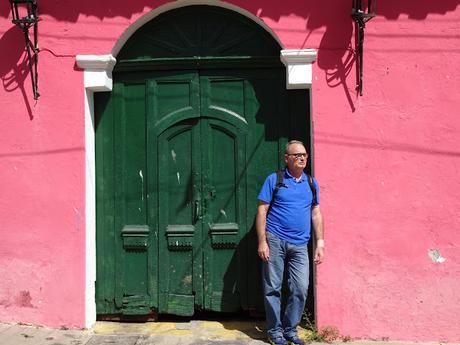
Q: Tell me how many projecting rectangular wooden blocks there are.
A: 3